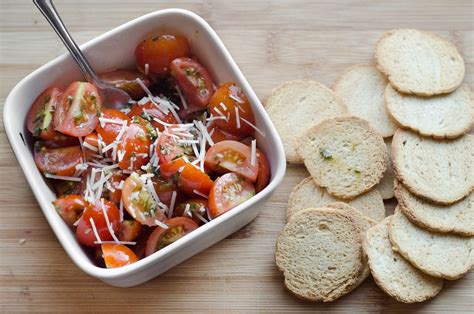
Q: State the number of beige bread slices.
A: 13